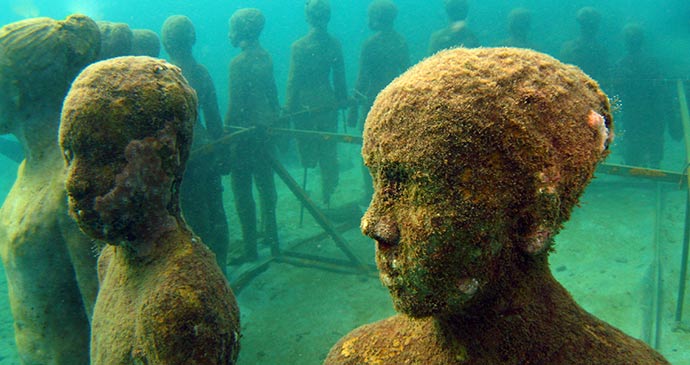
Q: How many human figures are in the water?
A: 13